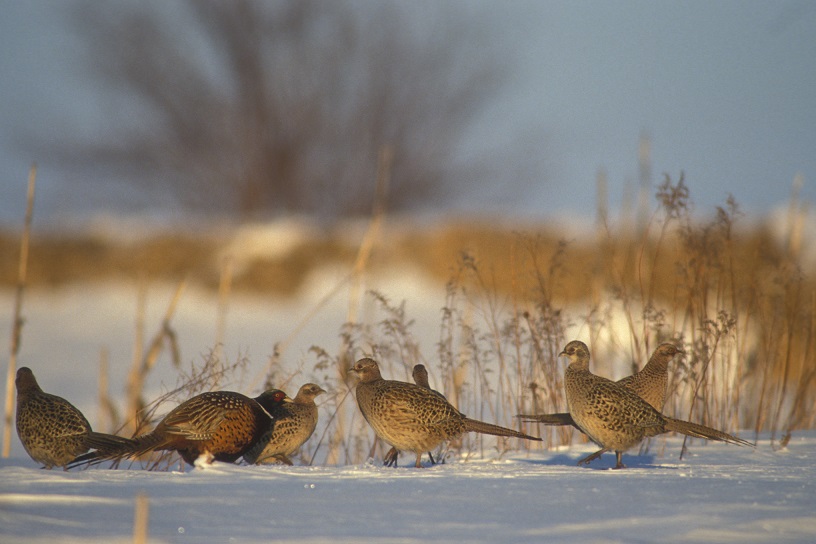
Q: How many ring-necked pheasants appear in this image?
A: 7